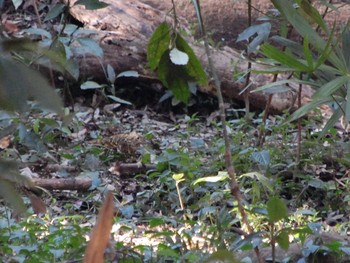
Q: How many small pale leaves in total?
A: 1